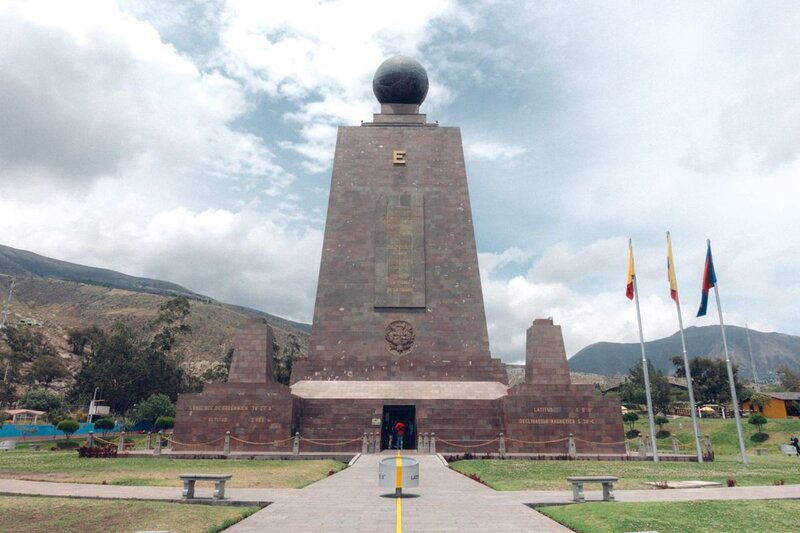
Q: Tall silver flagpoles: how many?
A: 3